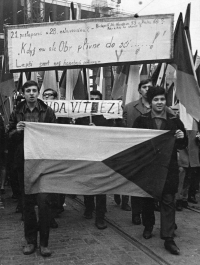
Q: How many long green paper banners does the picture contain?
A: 0